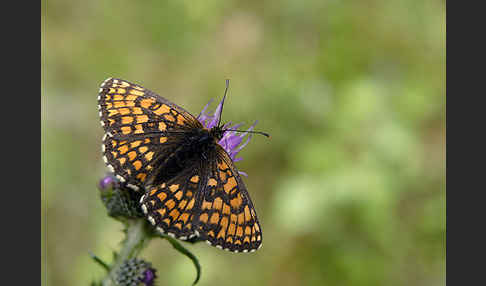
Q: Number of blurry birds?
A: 0